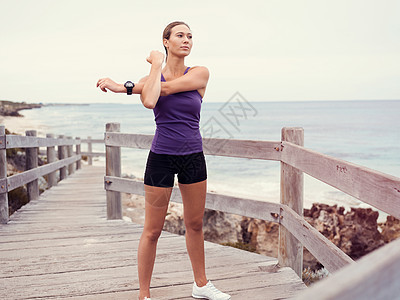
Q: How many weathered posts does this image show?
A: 9